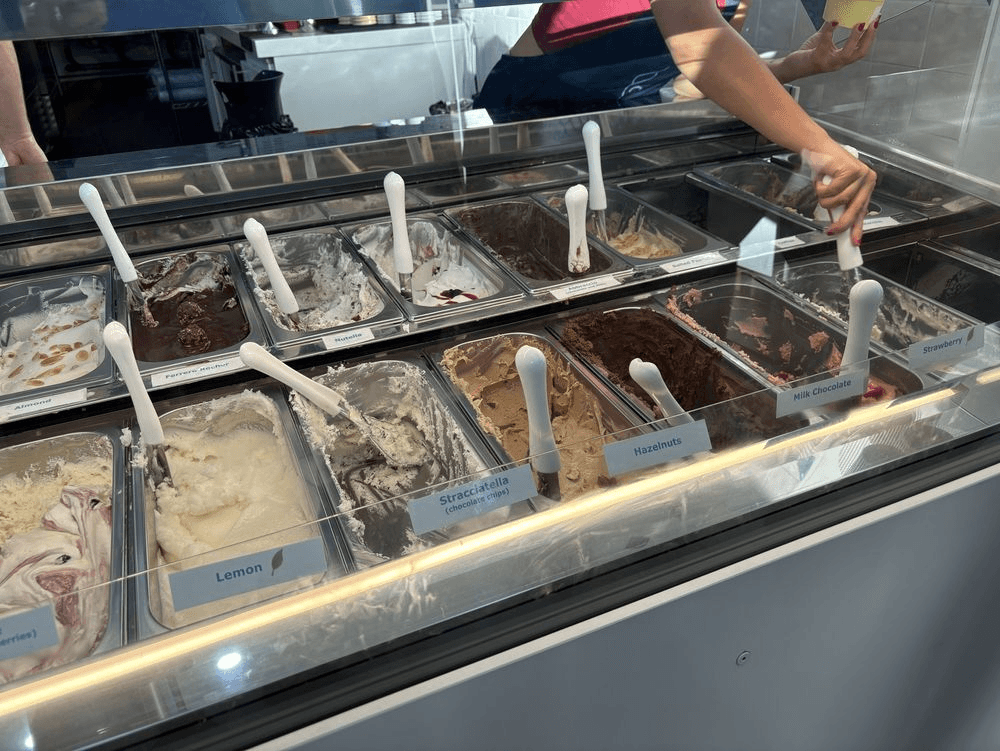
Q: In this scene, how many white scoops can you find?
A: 12